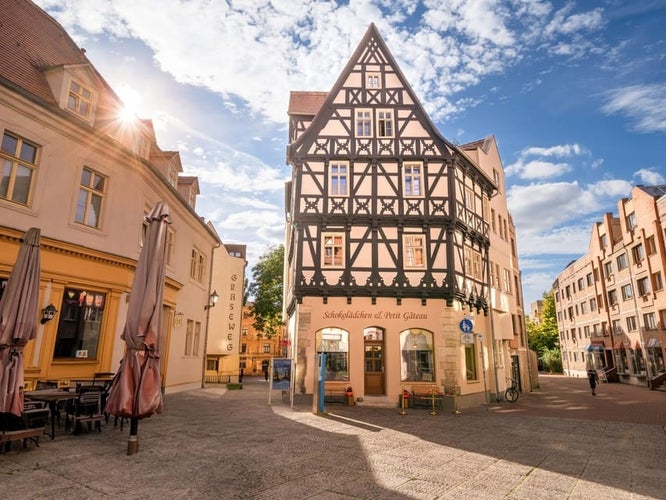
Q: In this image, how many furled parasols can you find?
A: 2